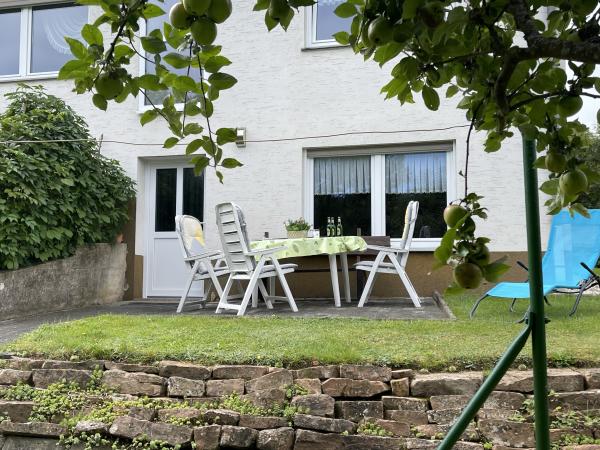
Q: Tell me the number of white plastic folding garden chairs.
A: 3